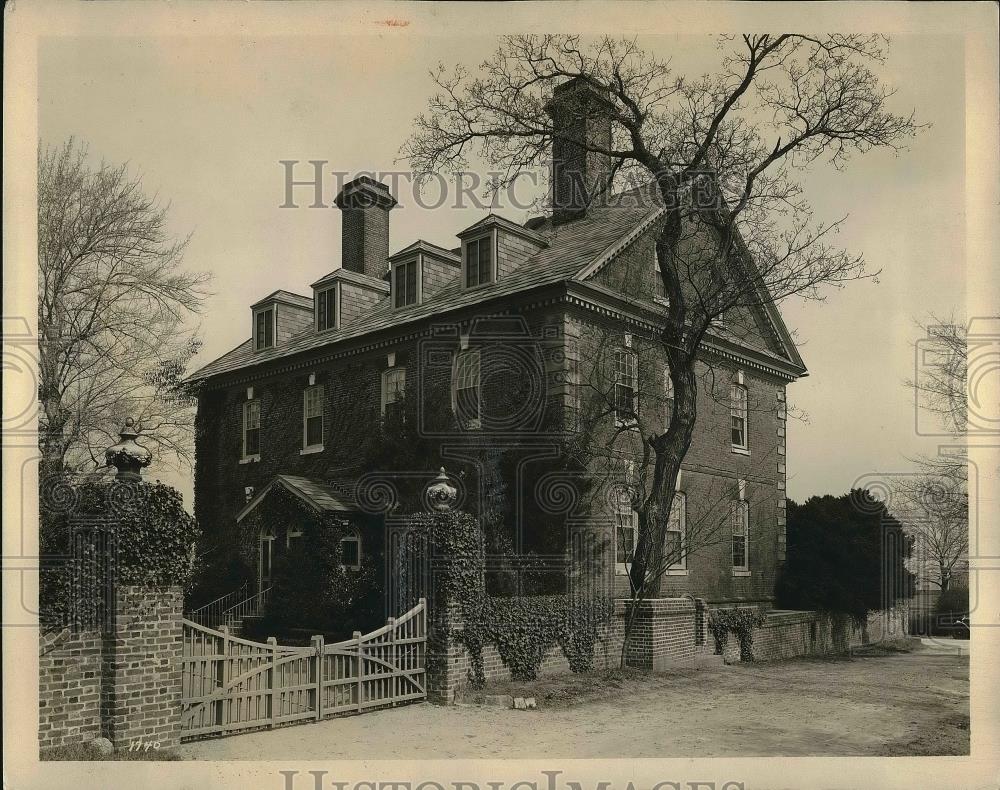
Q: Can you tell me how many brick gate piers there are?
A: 2